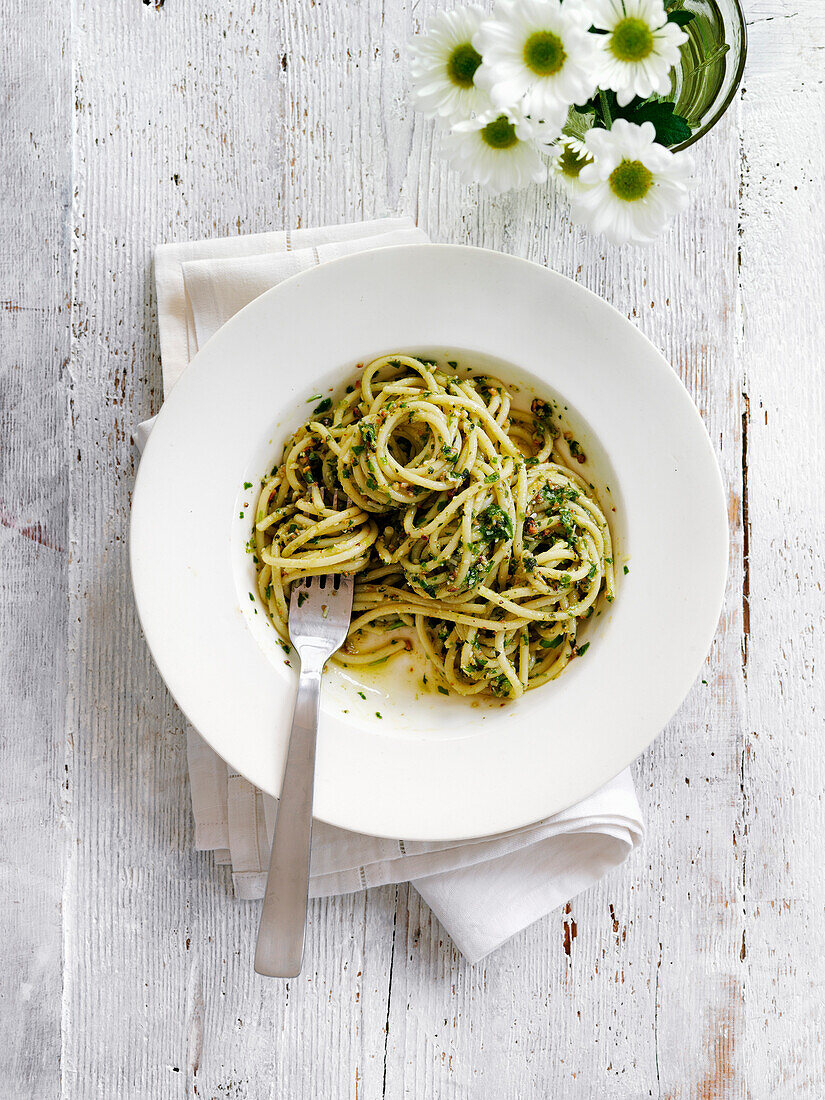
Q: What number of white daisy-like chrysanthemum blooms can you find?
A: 6